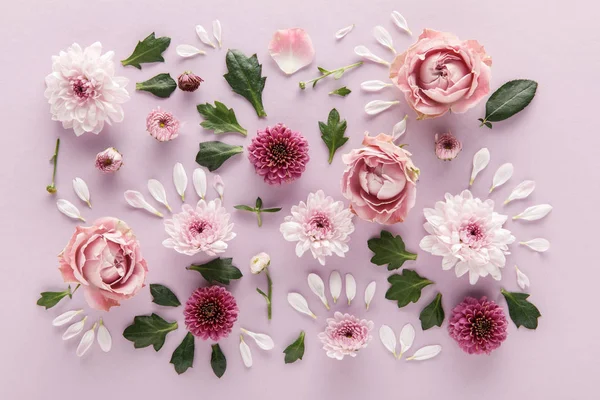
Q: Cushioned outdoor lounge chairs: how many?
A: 0